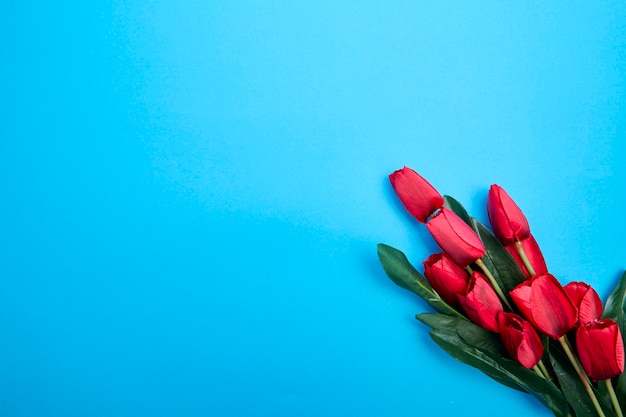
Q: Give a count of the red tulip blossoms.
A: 10